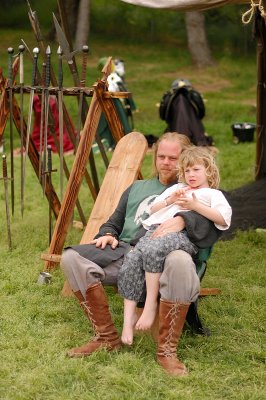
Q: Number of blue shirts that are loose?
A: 0